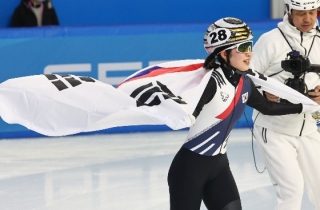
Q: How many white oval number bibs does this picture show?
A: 1